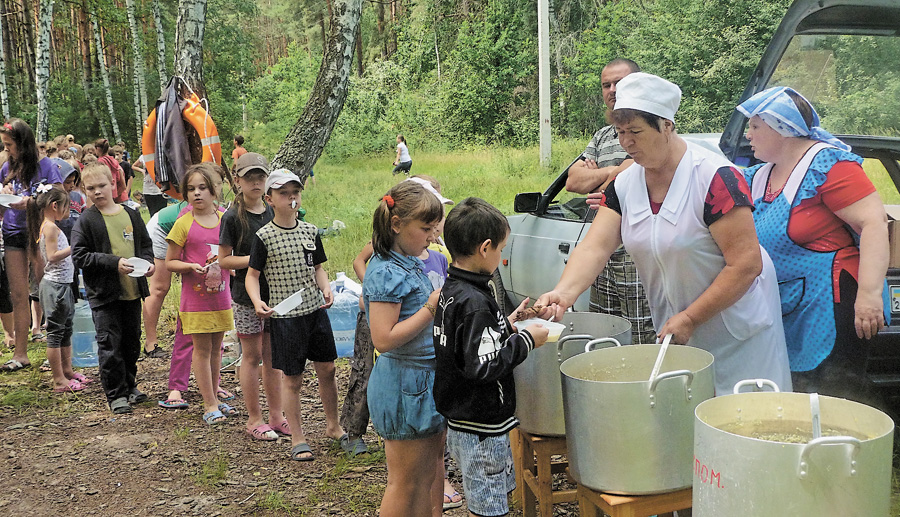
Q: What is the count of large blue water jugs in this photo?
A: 2